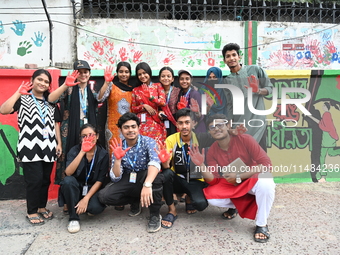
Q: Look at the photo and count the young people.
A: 12